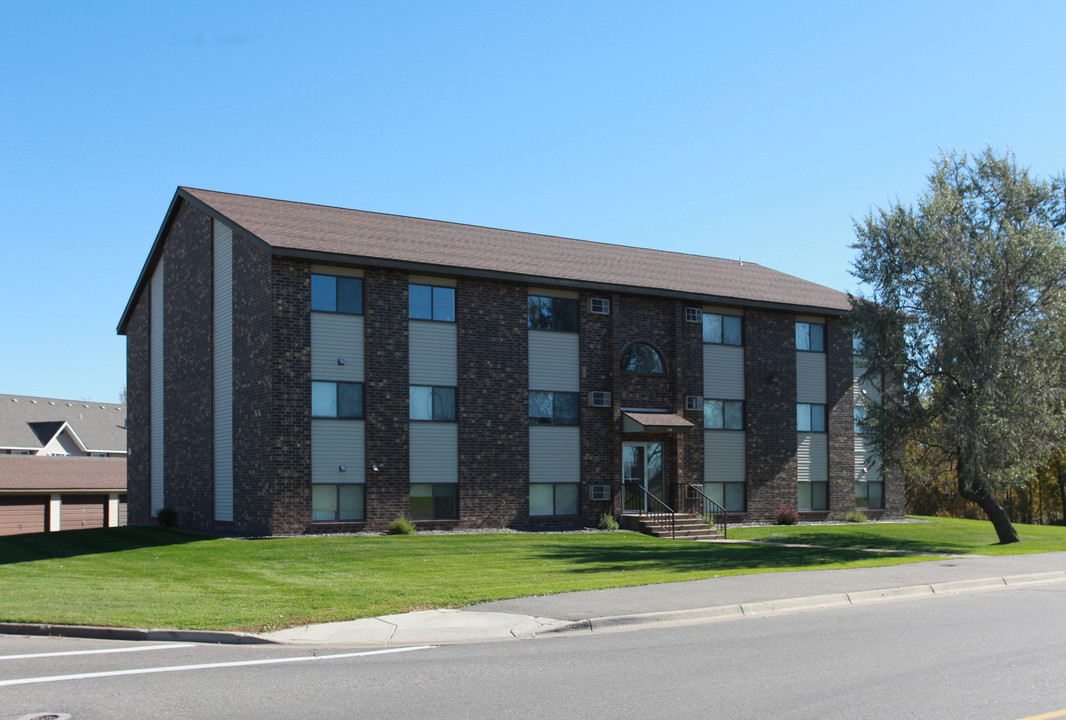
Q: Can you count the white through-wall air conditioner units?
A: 6